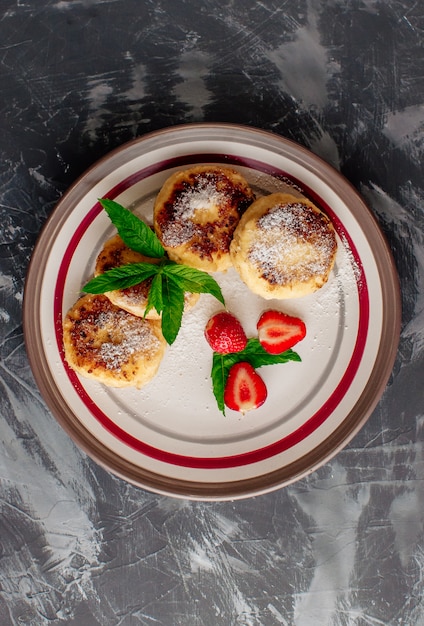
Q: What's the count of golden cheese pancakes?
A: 4